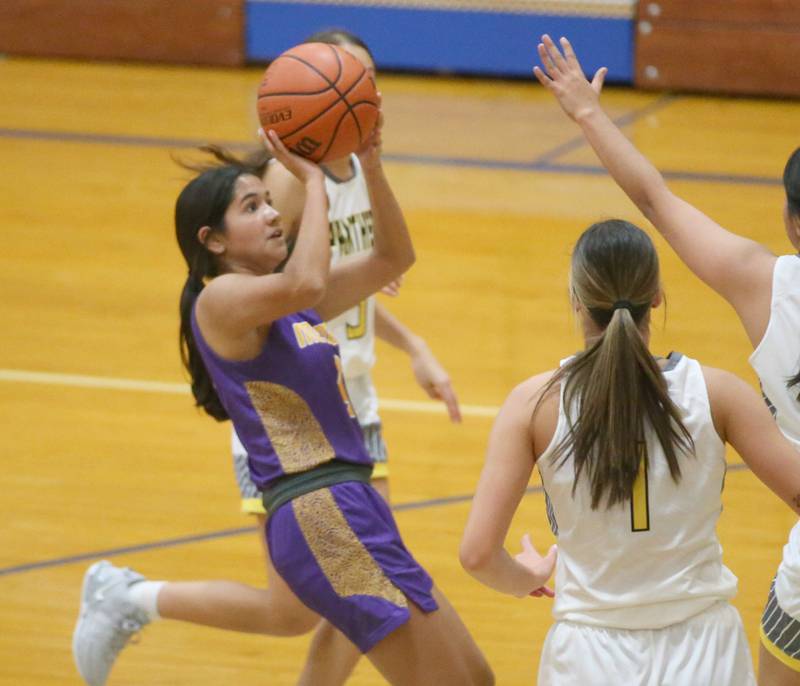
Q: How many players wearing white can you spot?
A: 3